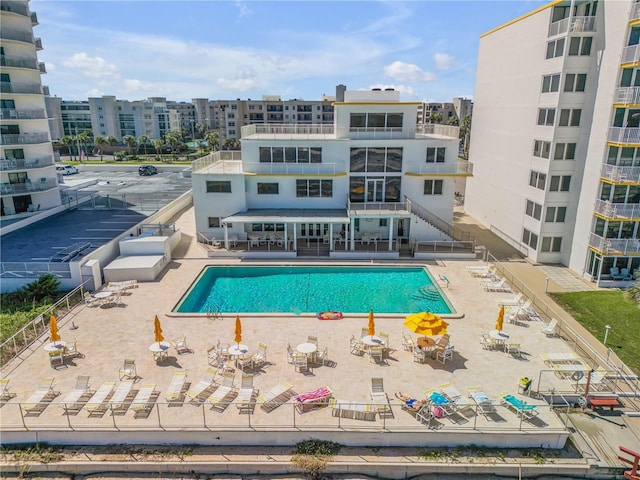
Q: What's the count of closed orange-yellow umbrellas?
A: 5